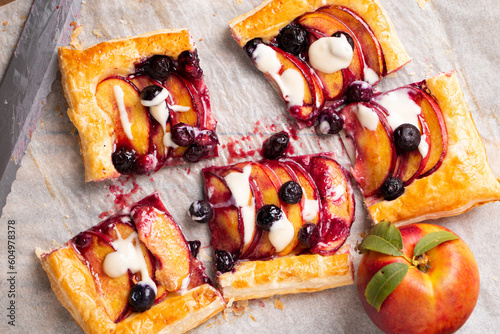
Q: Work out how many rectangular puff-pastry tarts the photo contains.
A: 5